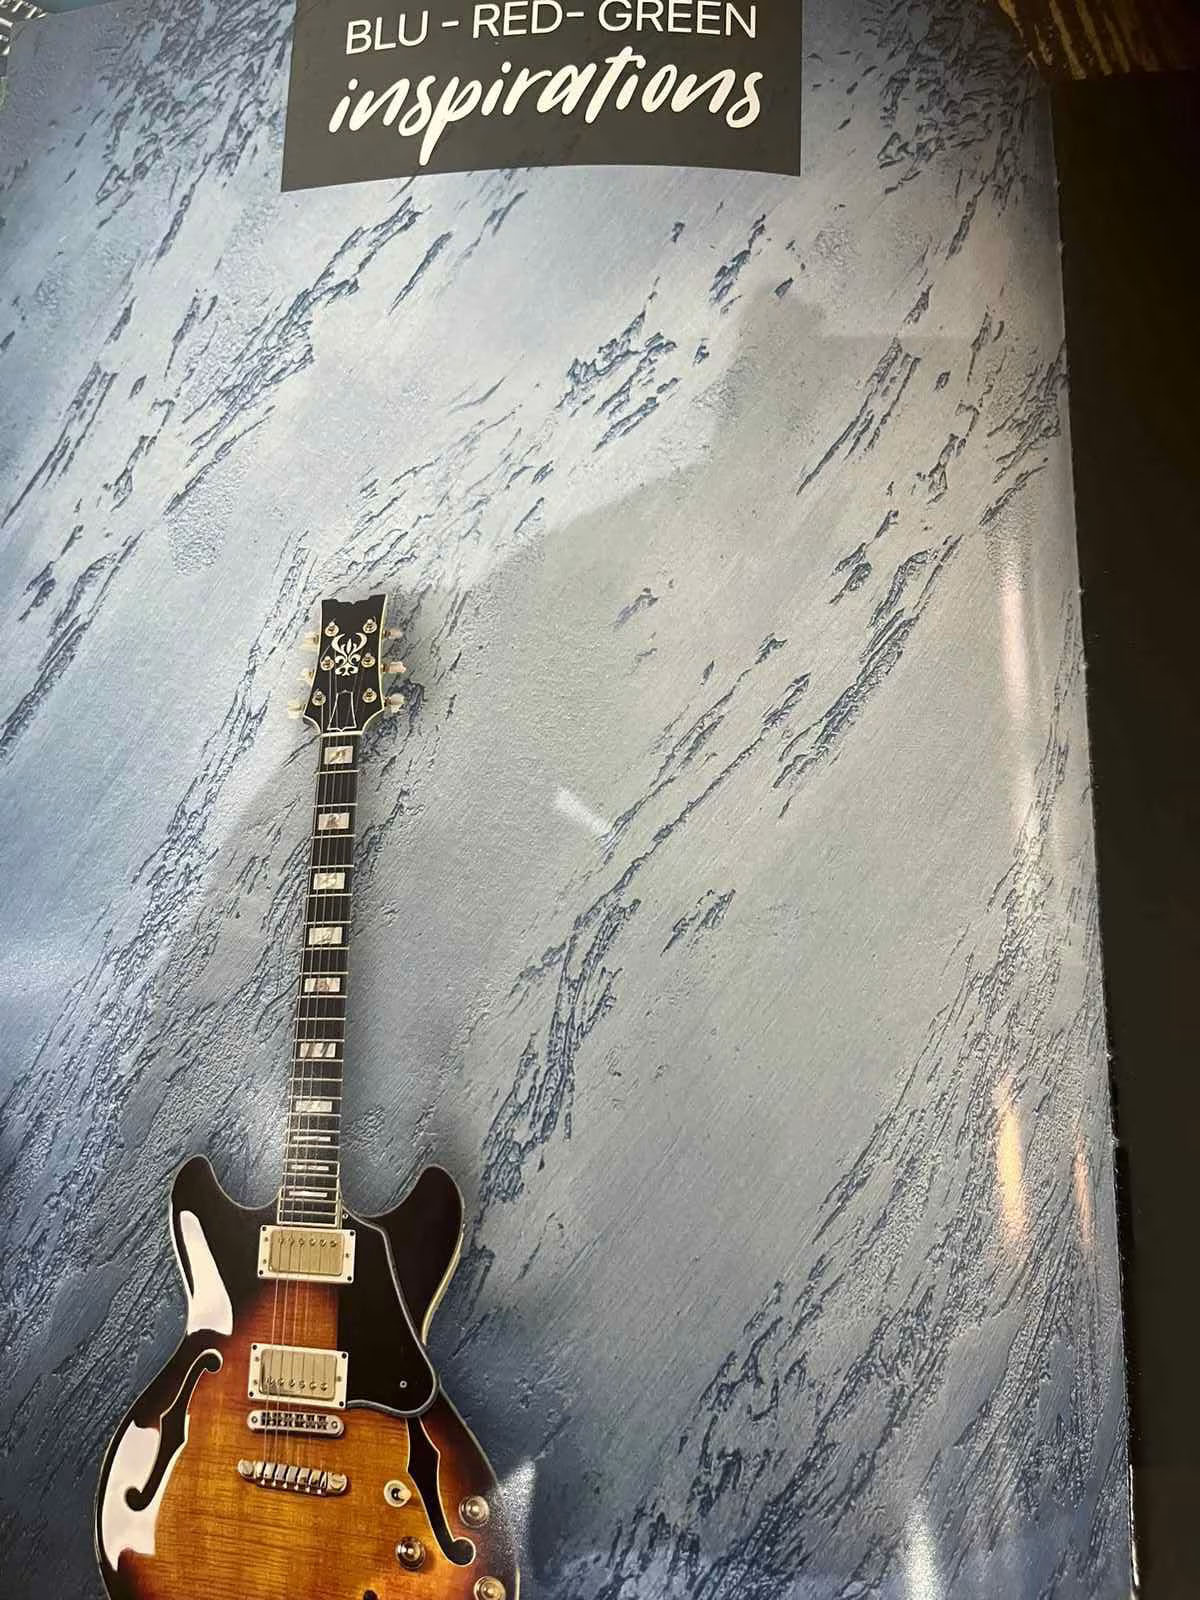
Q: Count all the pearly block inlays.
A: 10